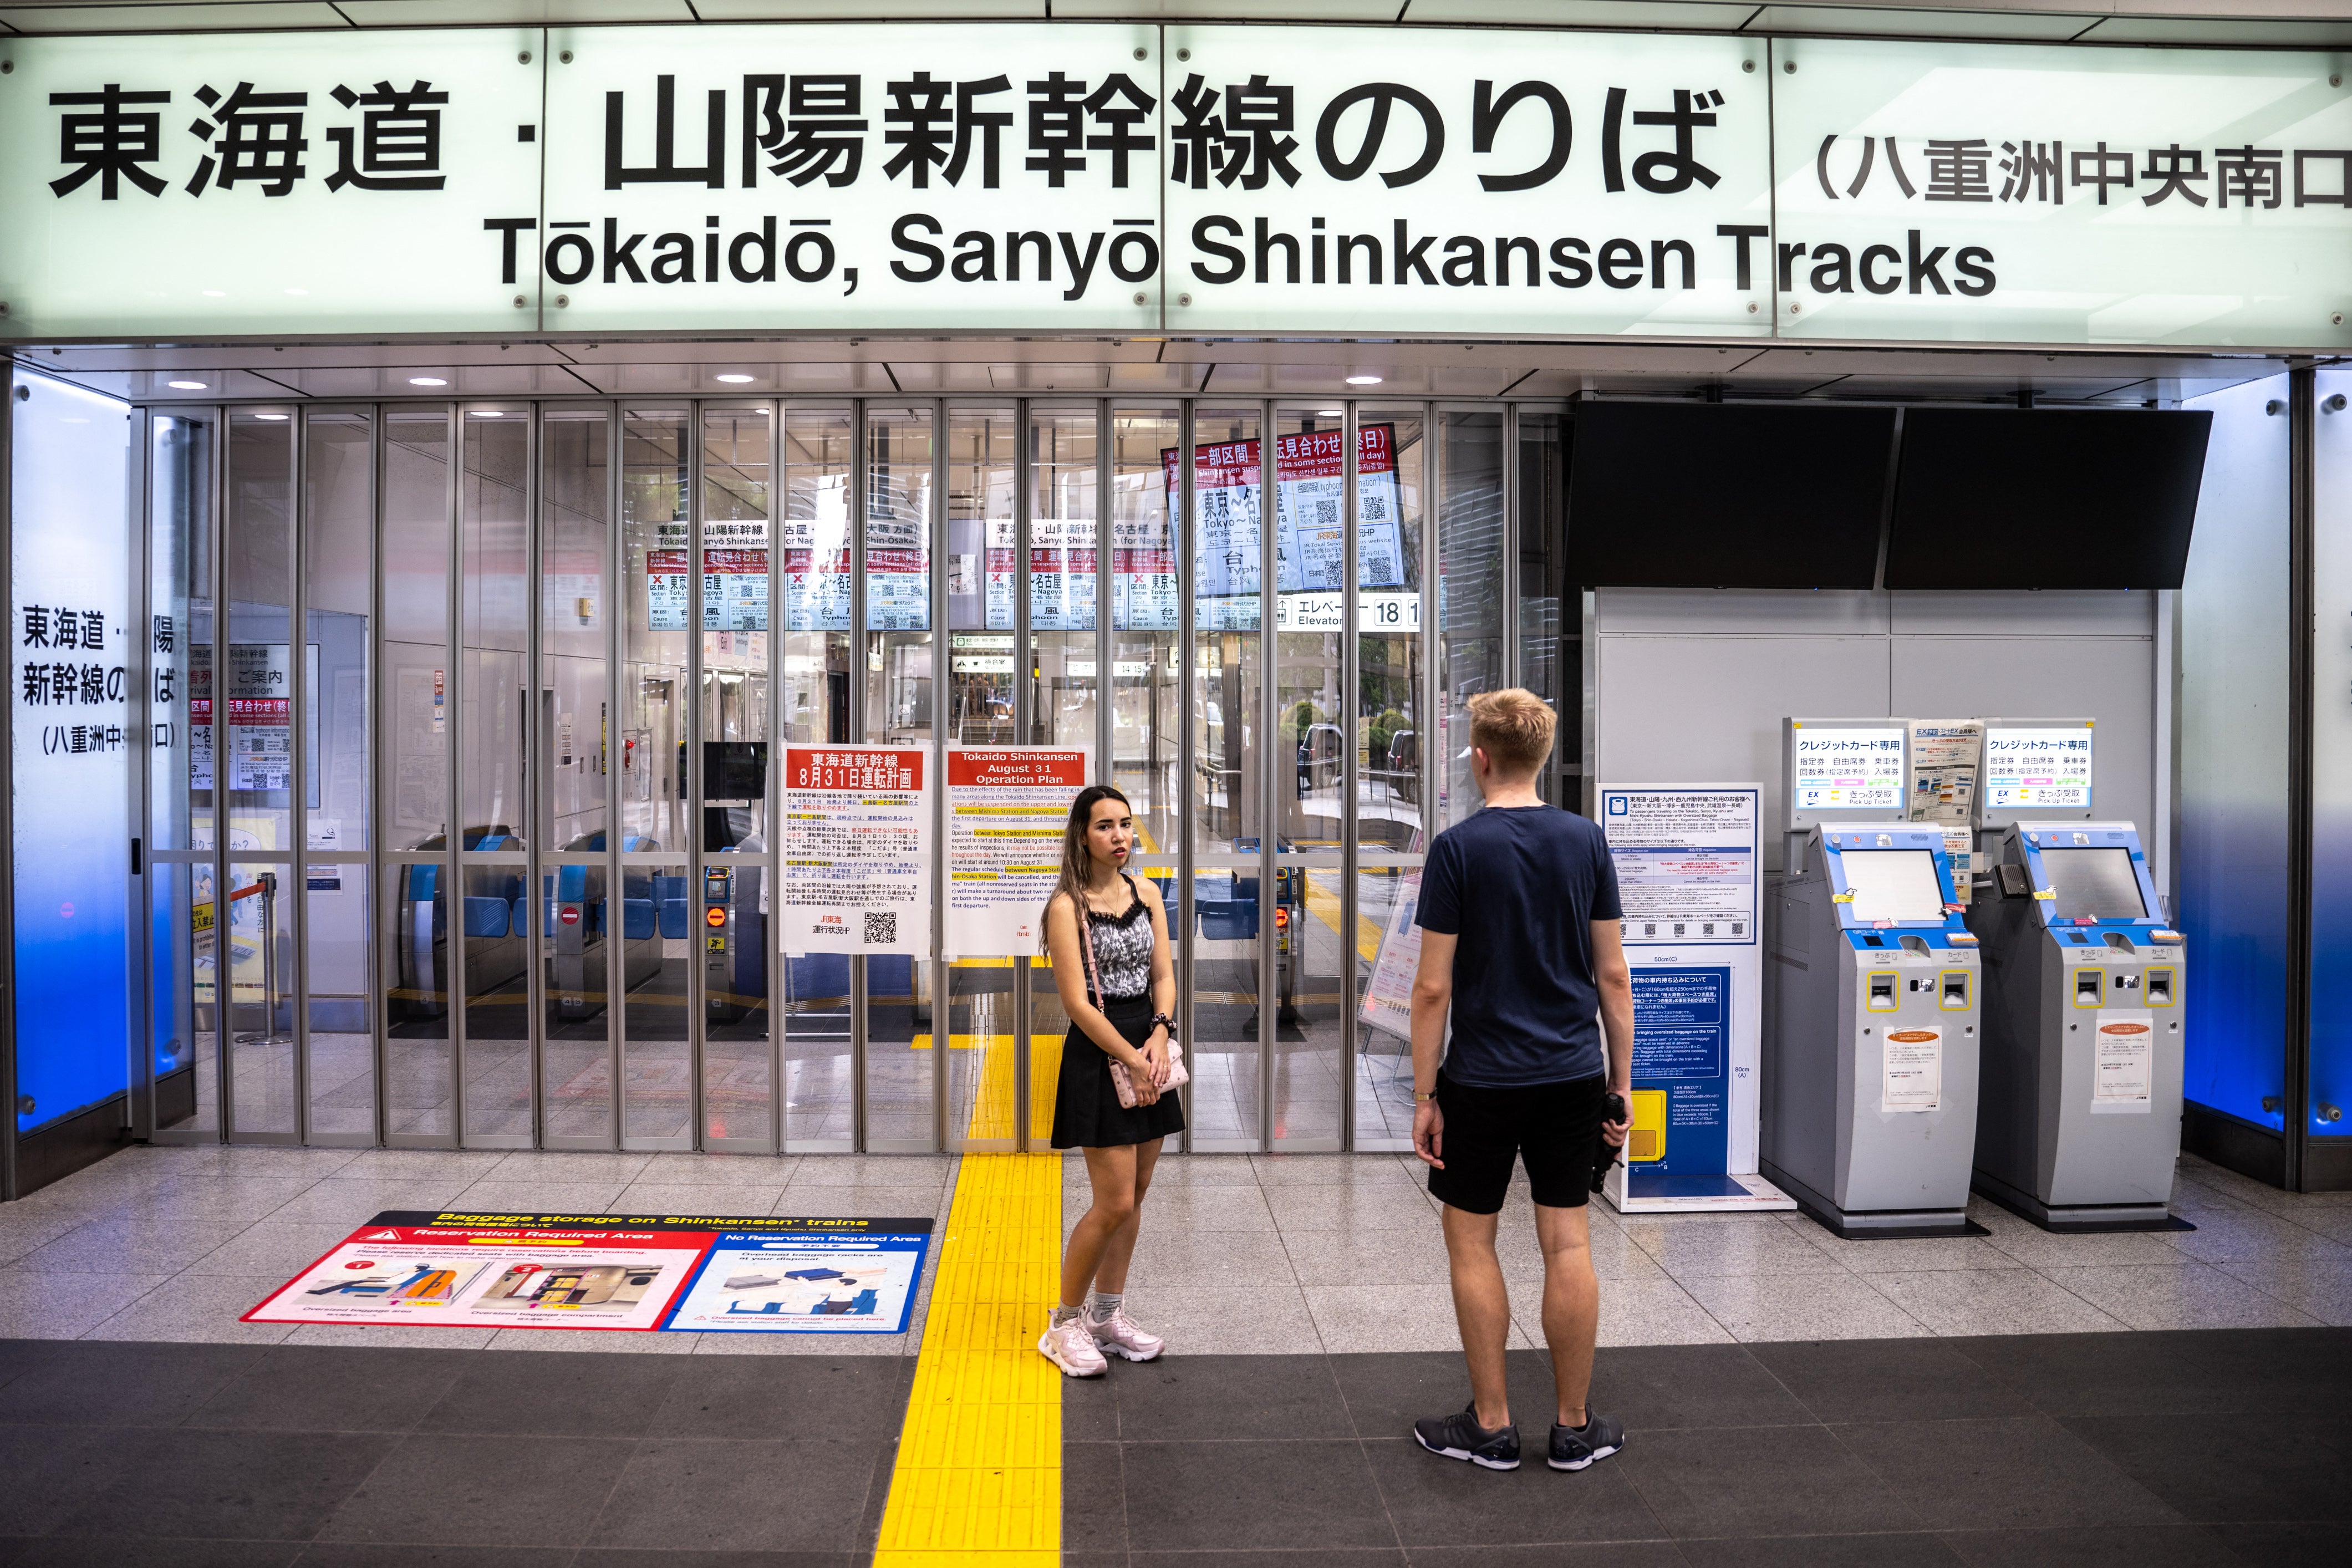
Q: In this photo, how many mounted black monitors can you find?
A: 2